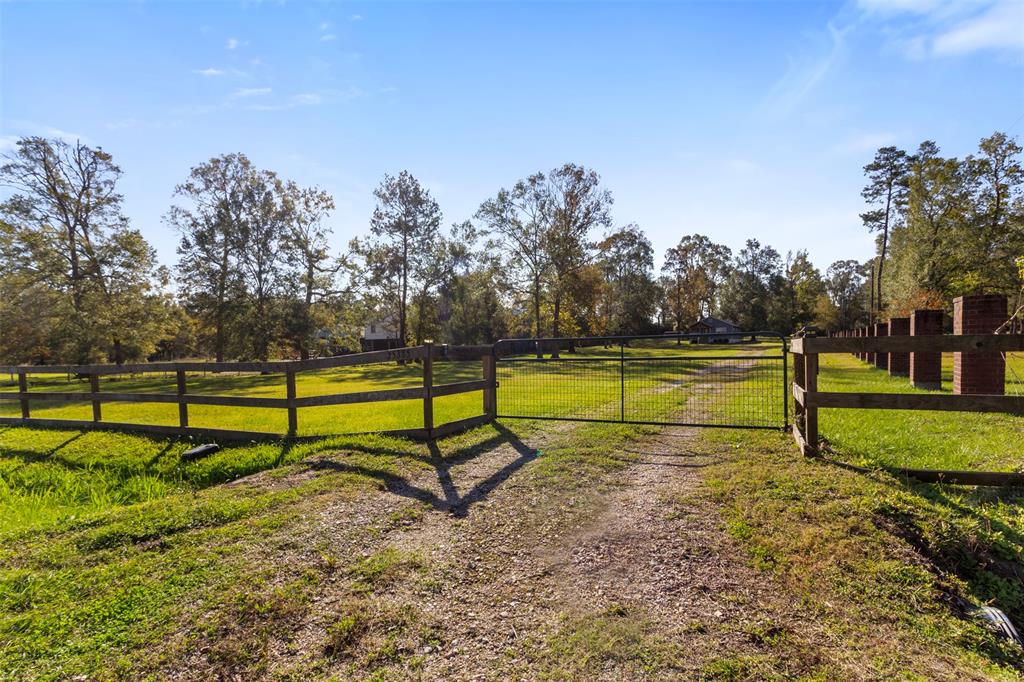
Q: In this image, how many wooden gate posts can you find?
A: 2